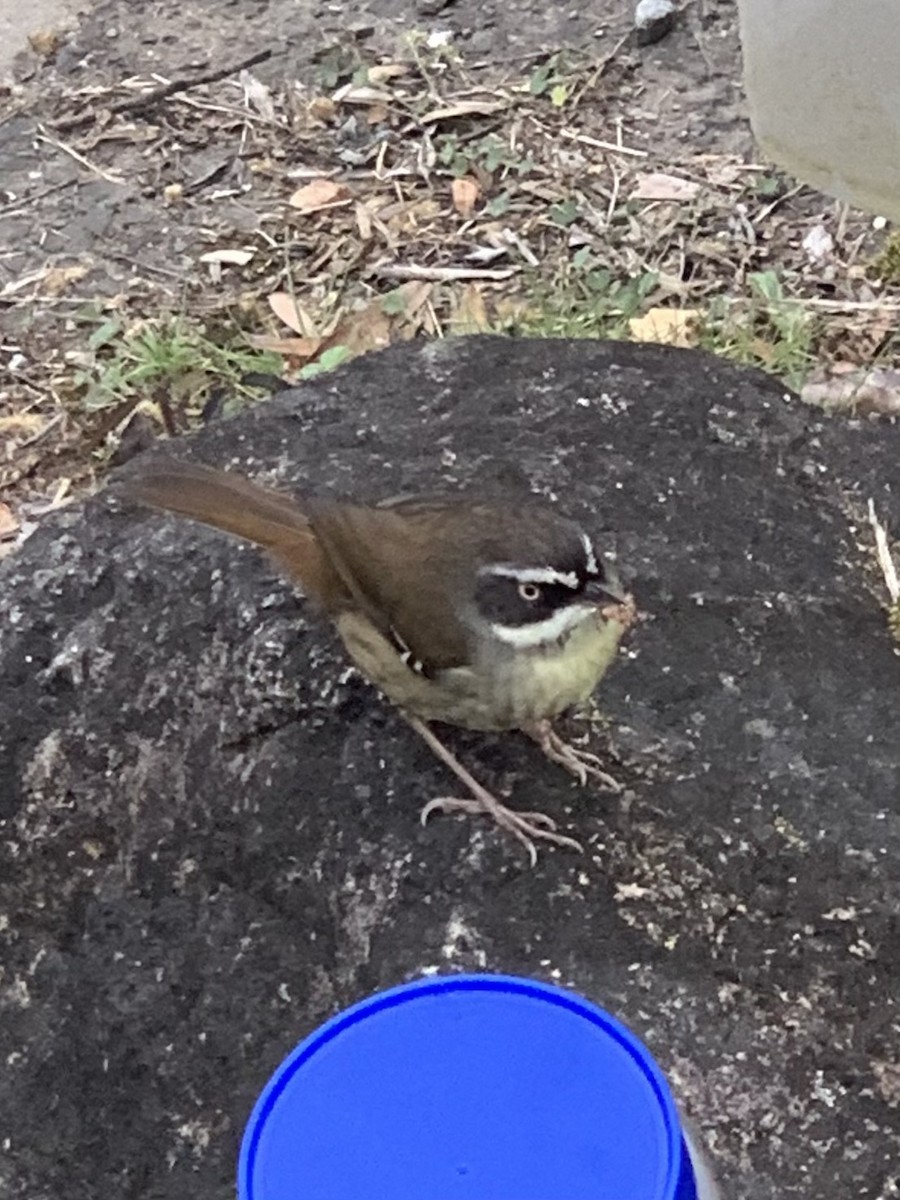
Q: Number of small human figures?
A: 0